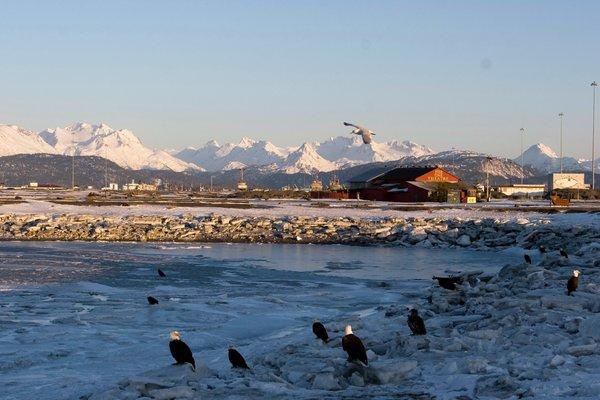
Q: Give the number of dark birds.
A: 12